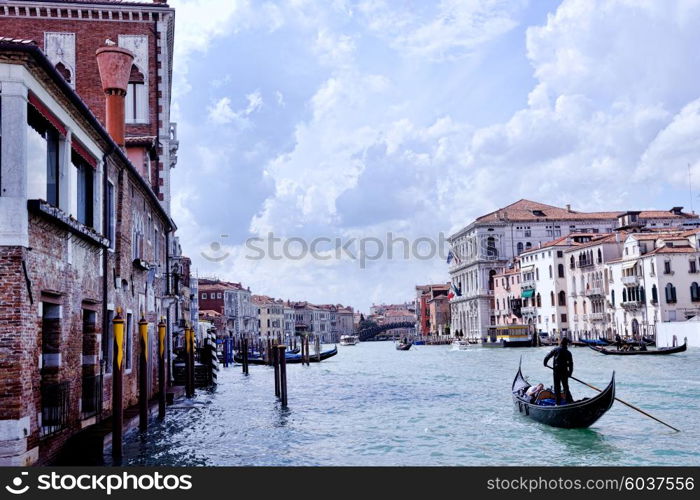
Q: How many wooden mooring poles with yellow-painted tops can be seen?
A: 5